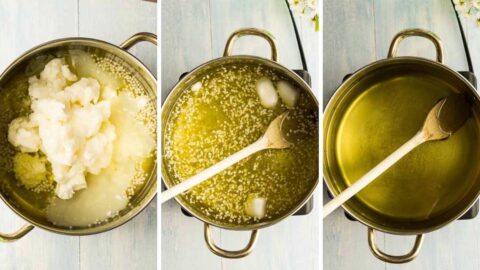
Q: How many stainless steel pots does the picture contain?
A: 3